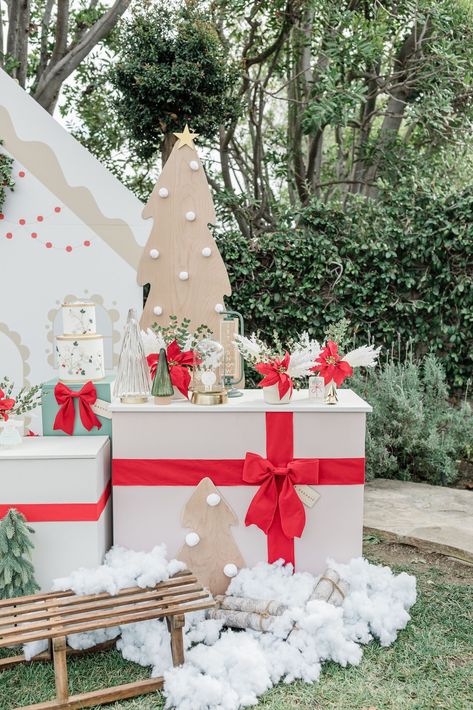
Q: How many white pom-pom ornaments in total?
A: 11